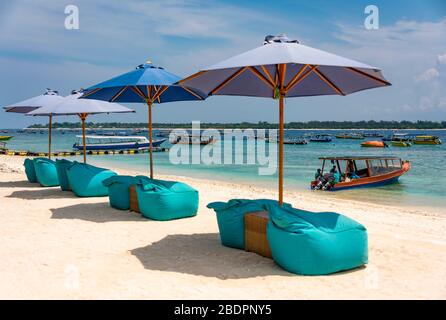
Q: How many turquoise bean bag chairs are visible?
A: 8